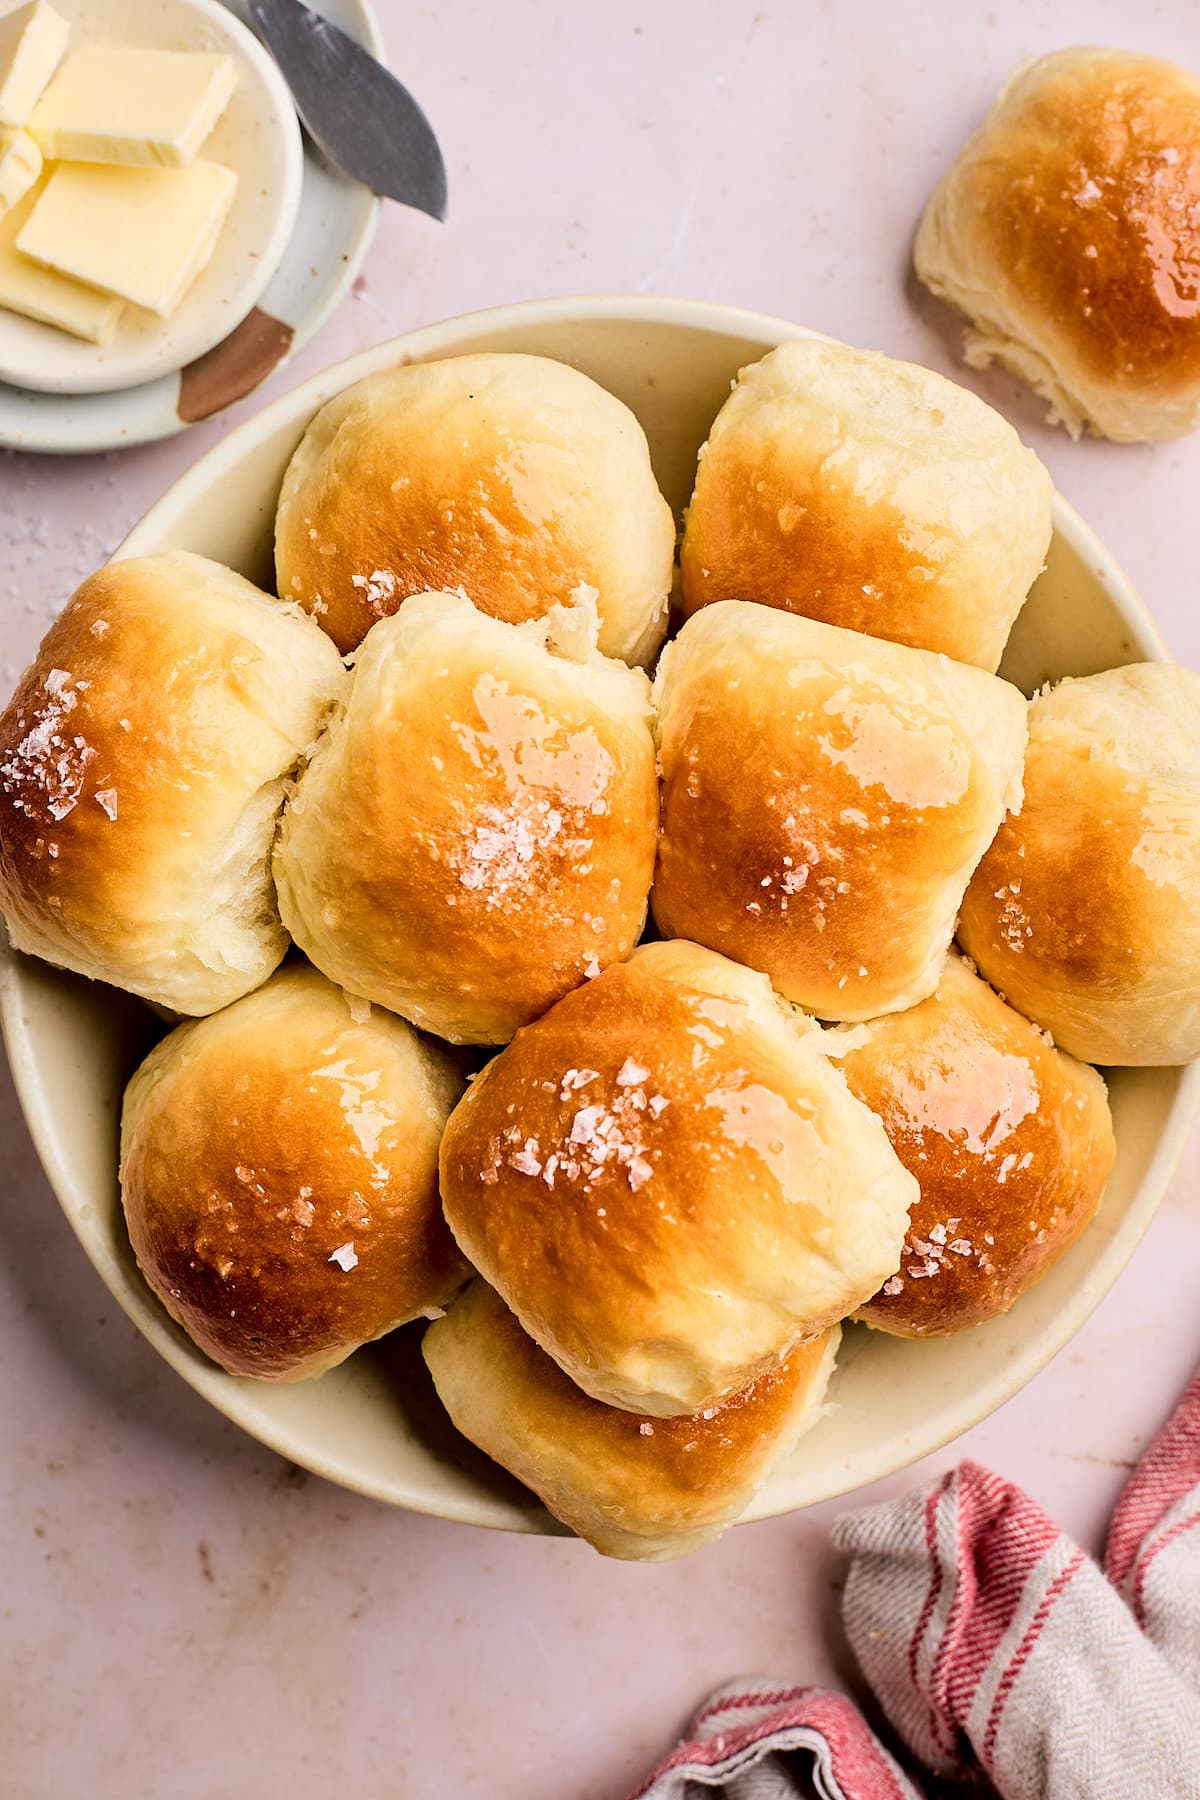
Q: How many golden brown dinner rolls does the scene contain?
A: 11